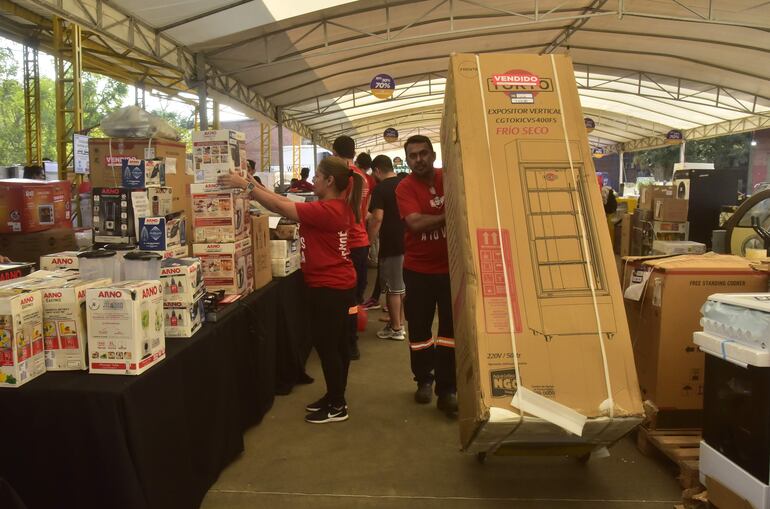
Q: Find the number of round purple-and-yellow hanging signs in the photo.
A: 5